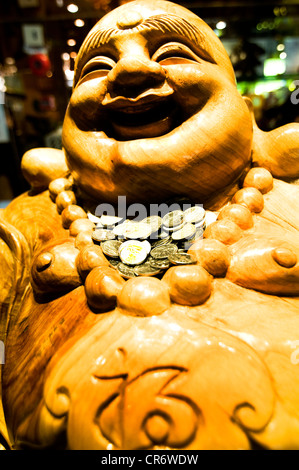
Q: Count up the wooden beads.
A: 14